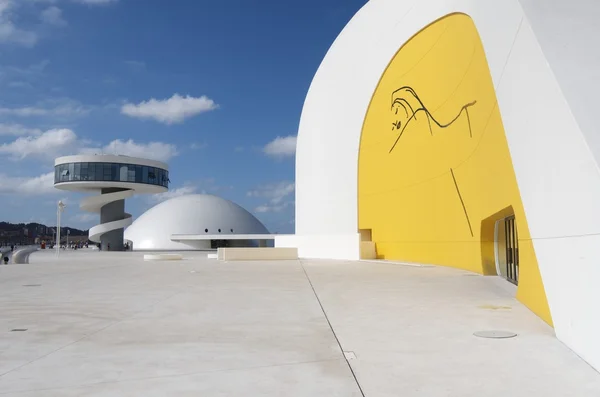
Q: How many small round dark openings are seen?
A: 3